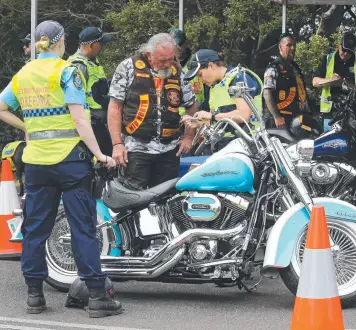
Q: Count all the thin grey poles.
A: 3